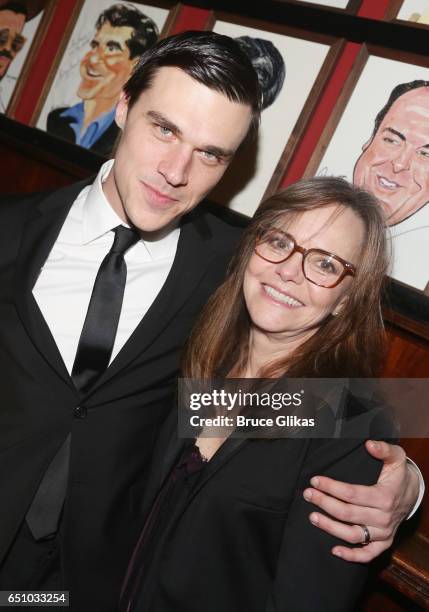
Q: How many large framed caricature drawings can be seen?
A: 4